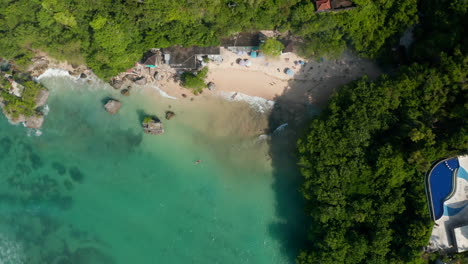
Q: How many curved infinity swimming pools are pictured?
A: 1